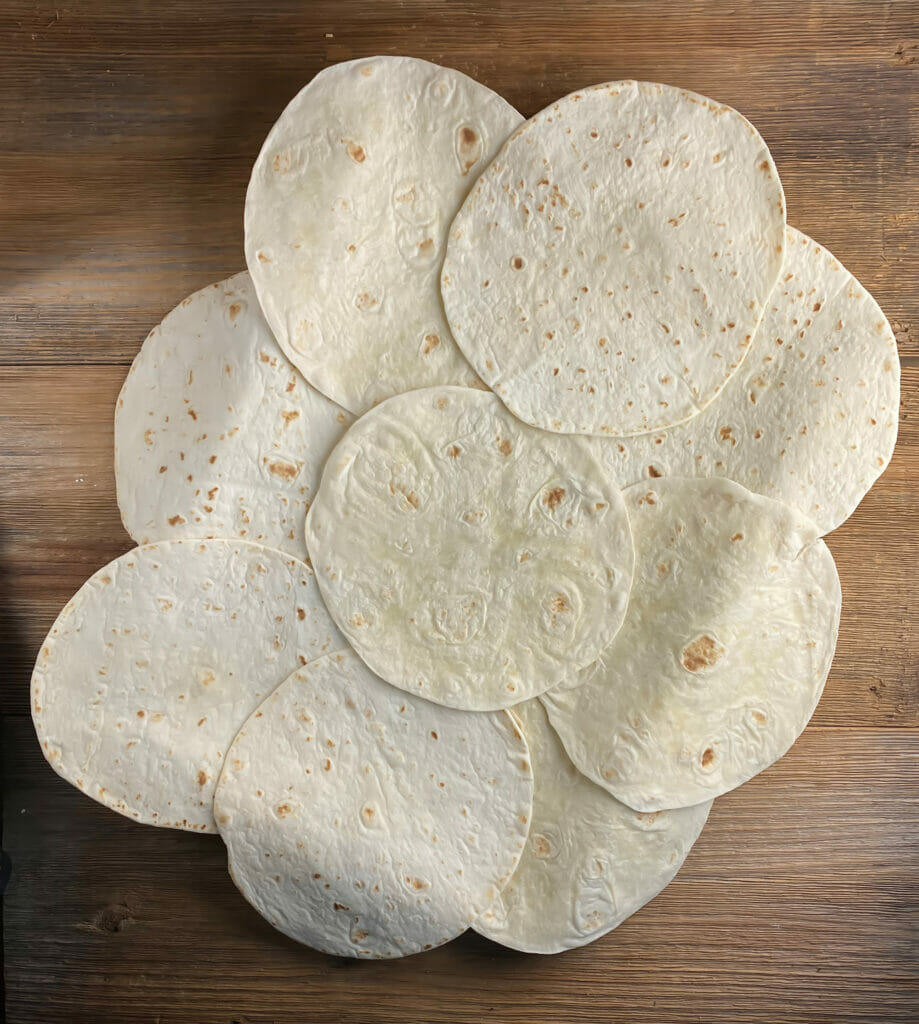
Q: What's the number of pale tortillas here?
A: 9